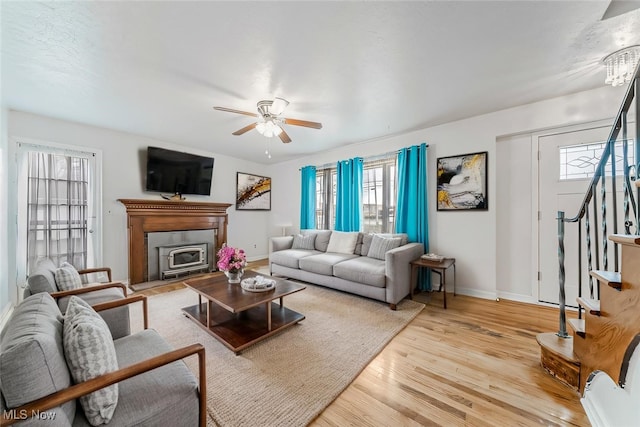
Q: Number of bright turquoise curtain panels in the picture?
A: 3